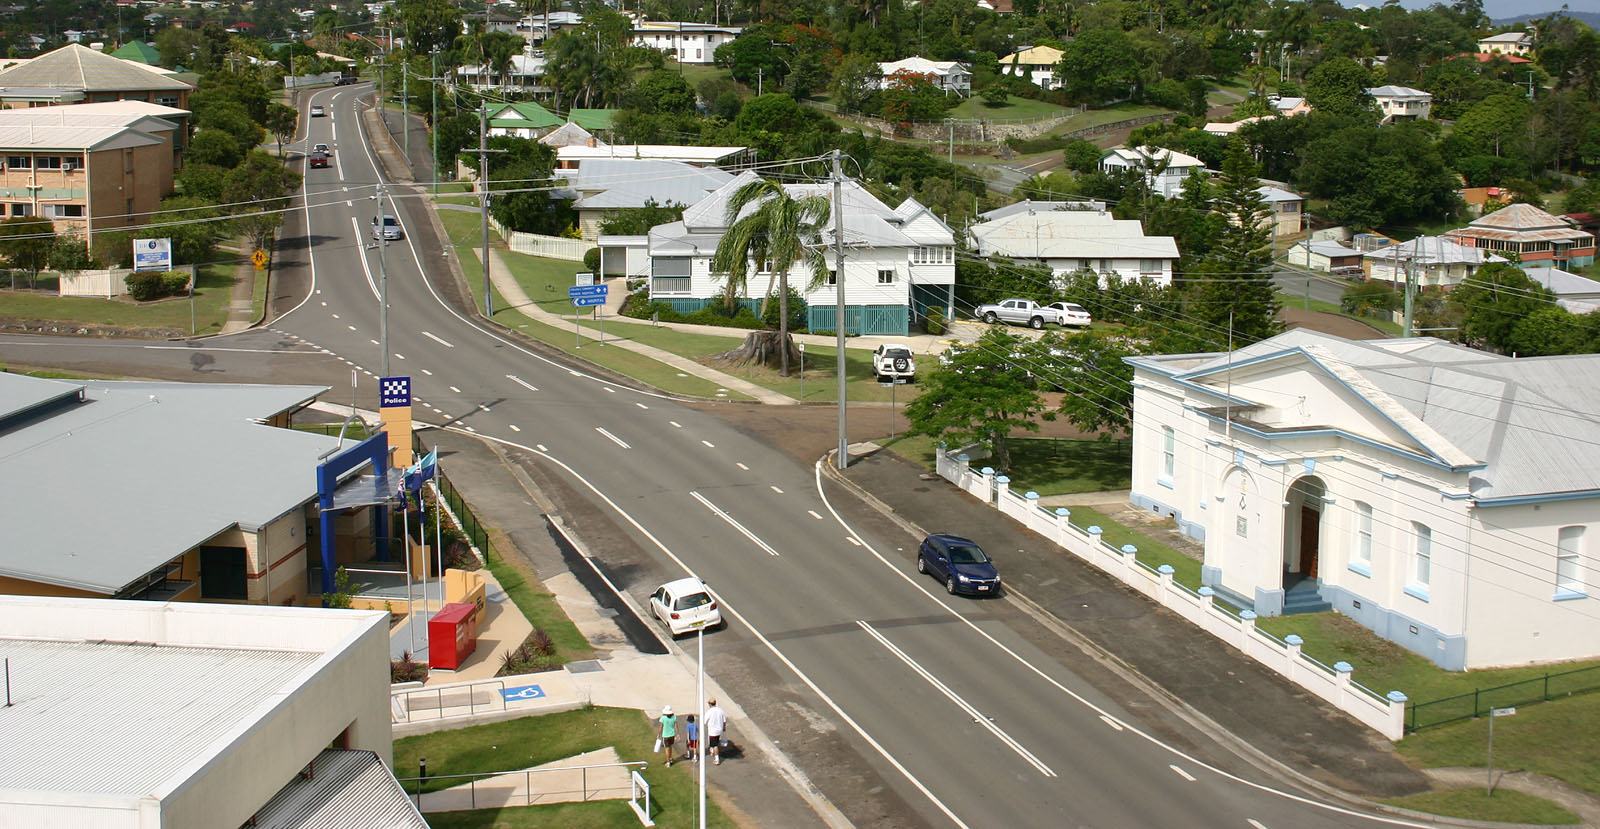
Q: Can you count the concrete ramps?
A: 2